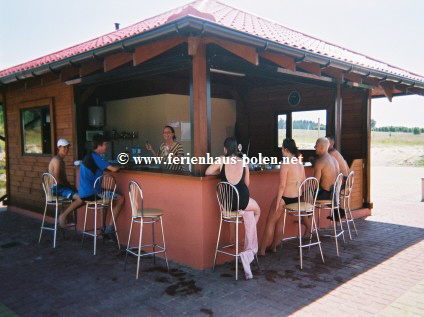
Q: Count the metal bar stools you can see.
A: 7